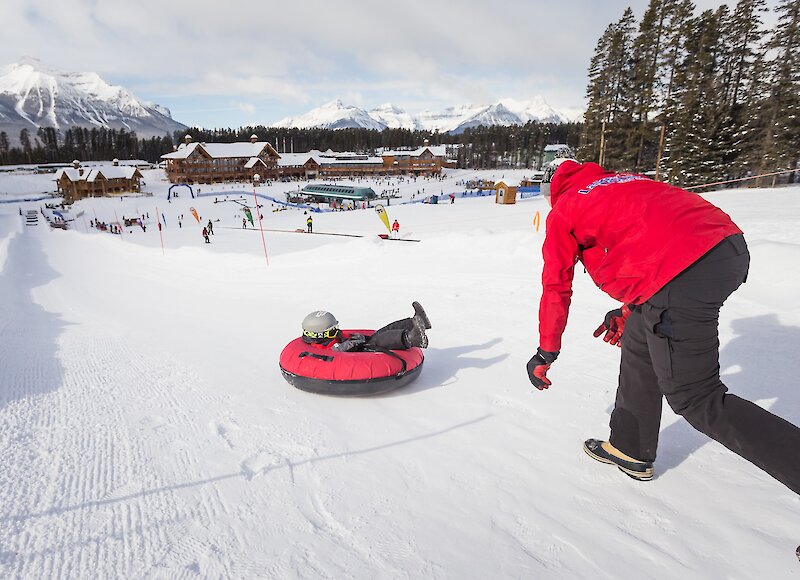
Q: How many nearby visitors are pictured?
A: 2